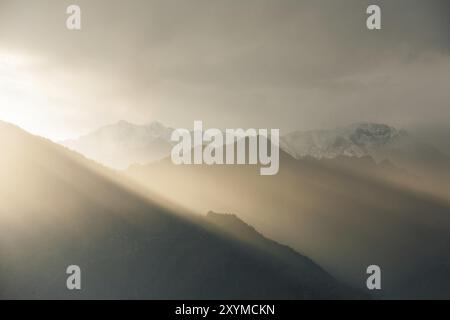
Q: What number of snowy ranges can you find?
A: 2